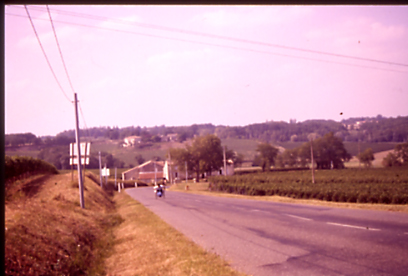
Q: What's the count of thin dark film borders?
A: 2